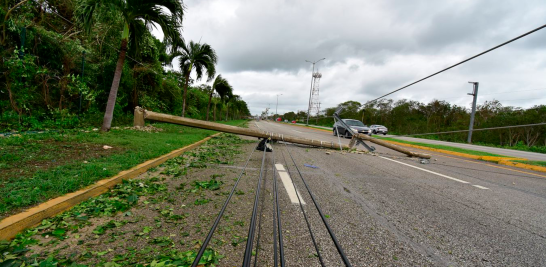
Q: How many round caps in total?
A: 0